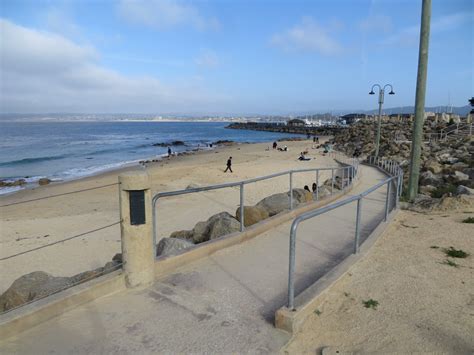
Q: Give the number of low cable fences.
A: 1